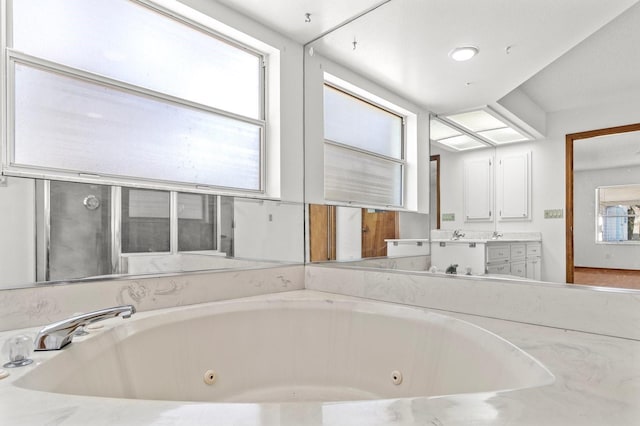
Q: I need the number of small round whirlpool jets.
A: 2